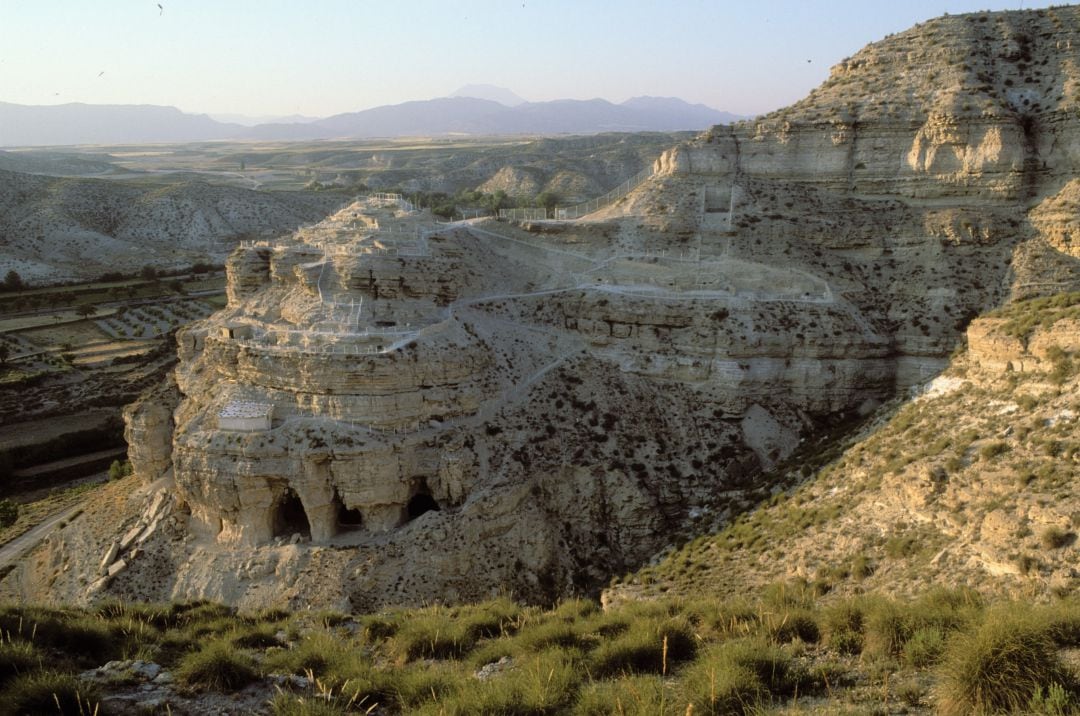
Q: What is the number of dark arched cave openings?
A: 3